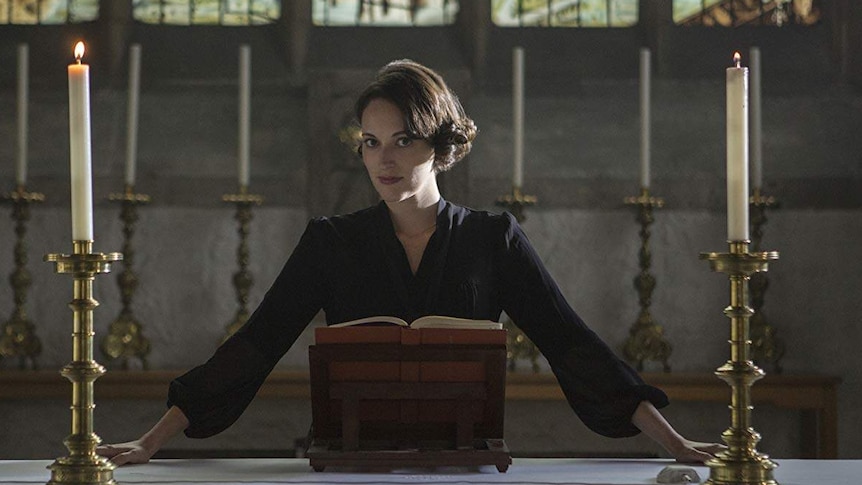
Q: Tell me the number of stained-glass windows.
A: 5